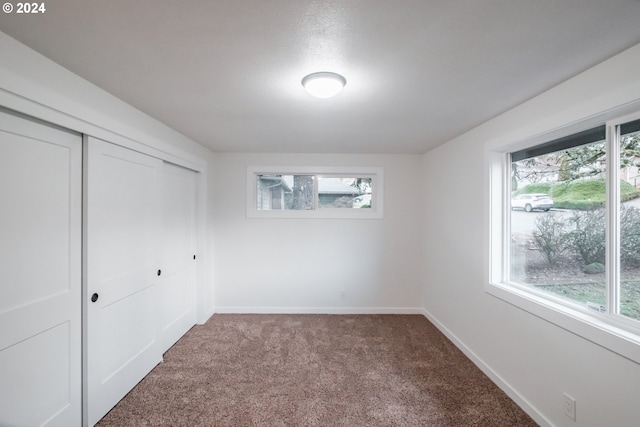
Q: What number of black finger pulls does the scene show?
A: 3